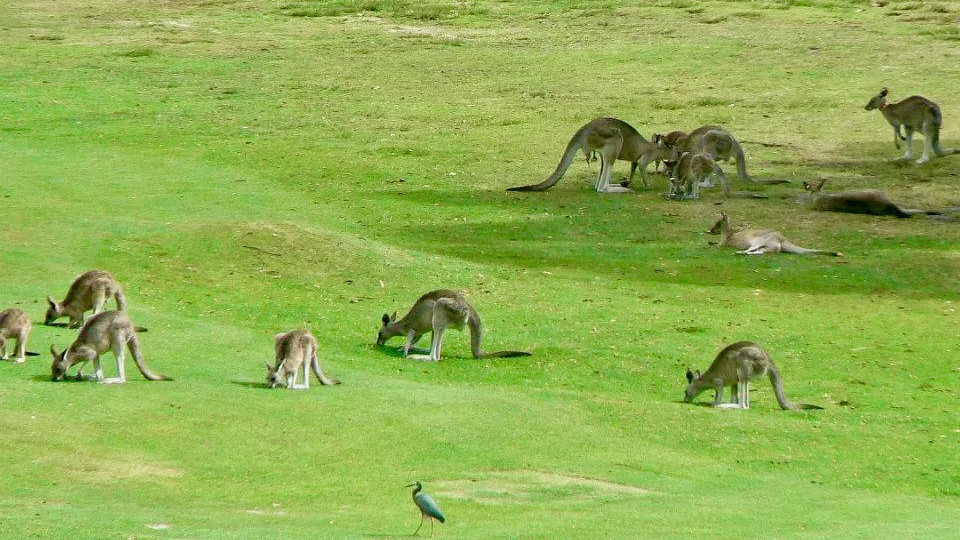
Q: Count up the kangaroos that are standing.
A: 11